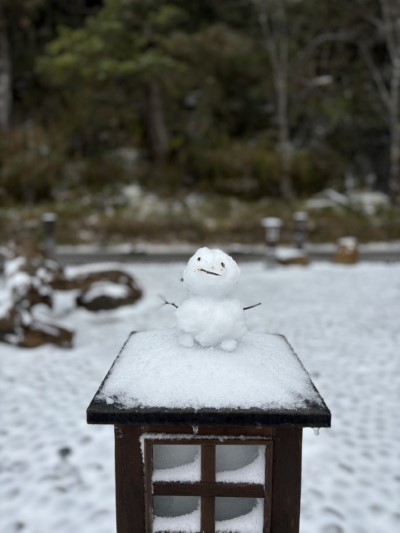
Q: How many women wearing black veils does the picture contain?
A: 0